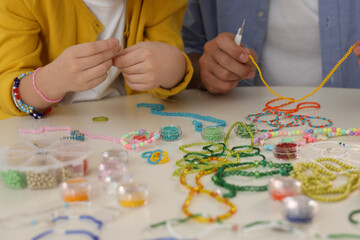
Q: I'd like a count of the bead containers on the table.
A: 12